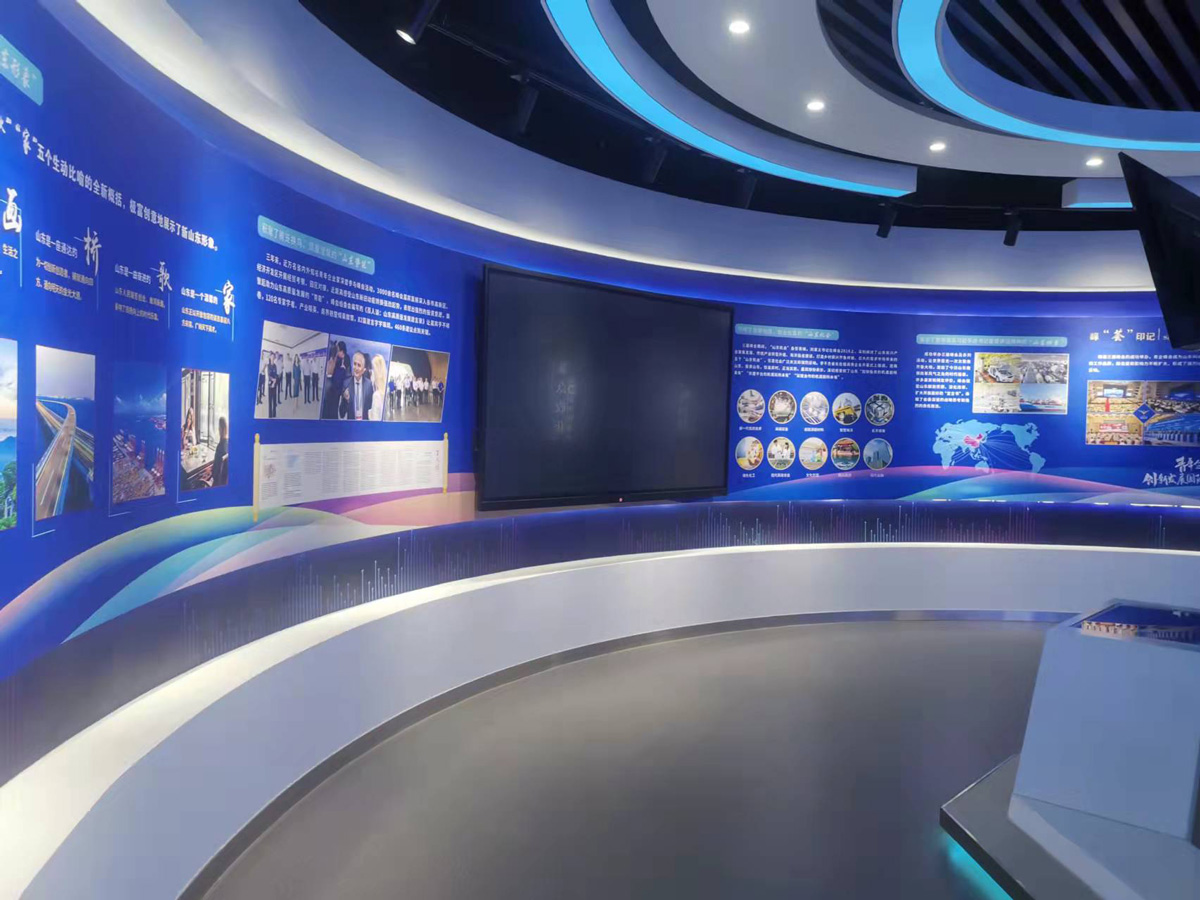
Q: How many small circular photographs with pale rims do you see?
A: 10